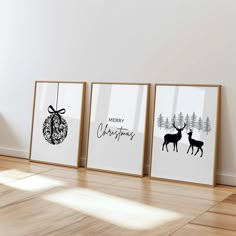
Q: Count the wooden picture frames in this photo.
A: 3